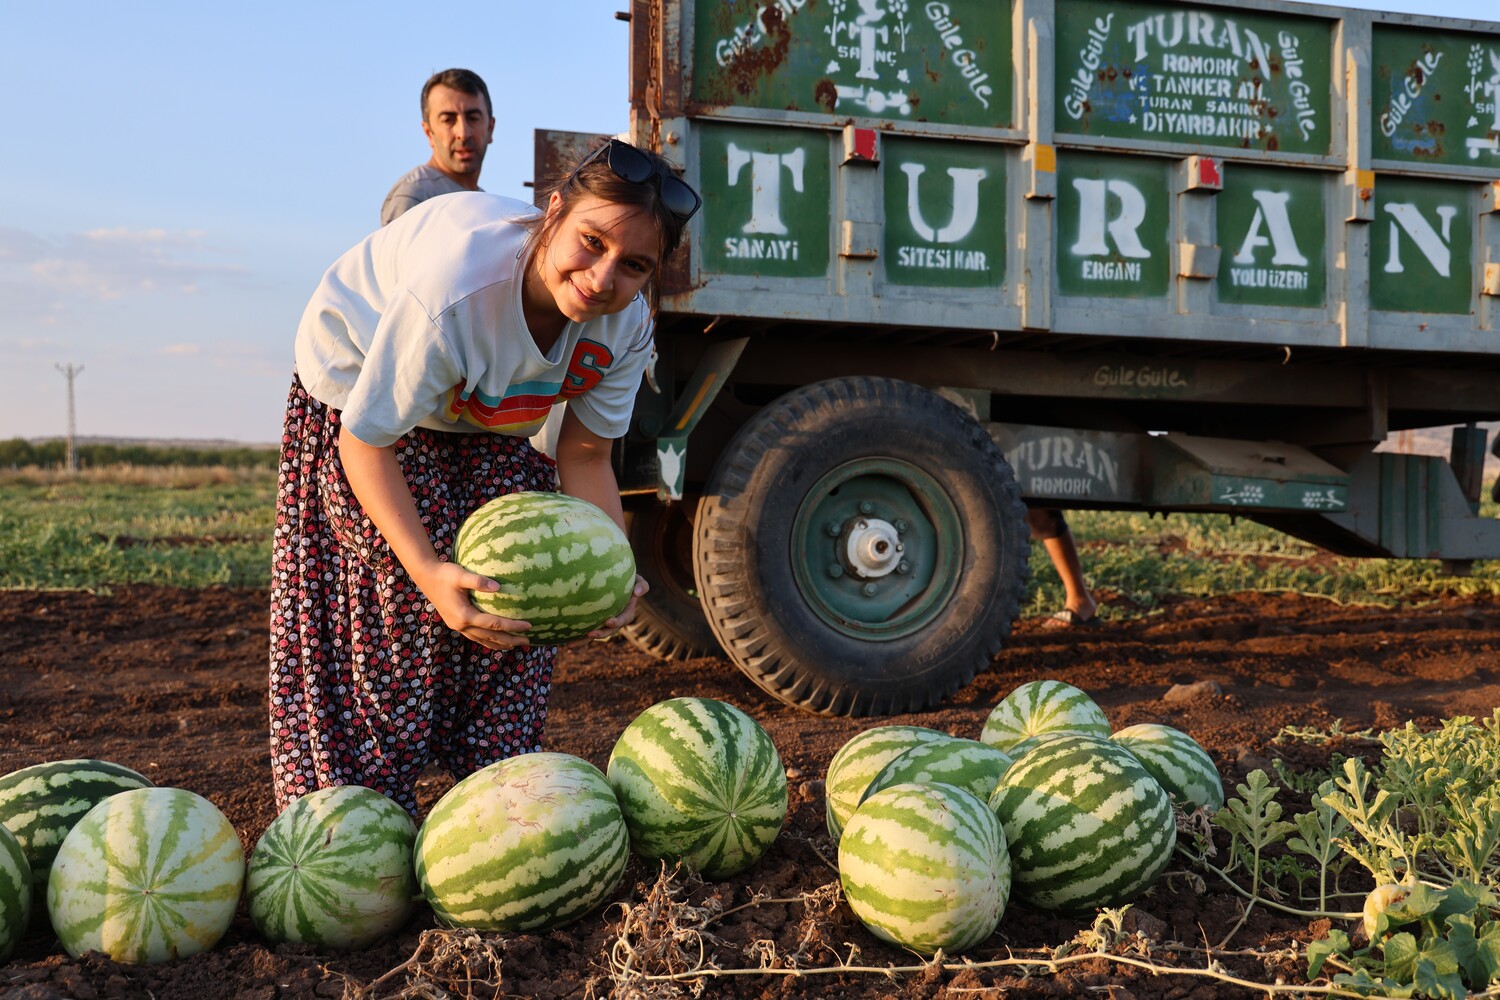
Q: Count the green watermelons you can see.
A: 14